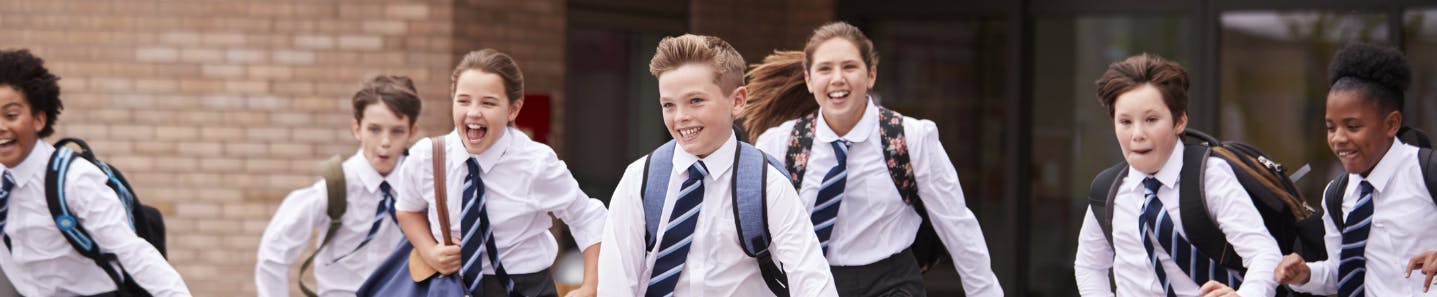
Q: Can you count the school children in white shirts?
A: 7